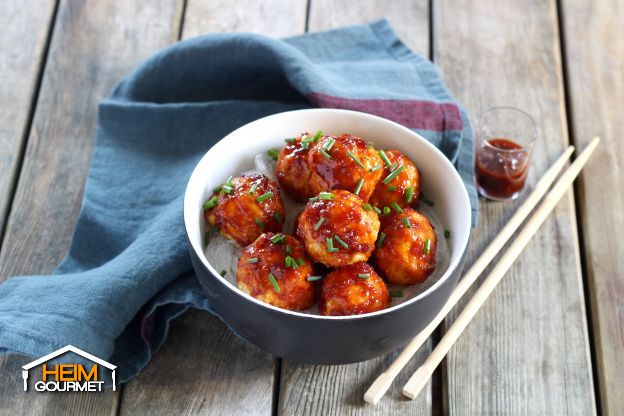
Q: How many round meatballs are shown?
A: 8